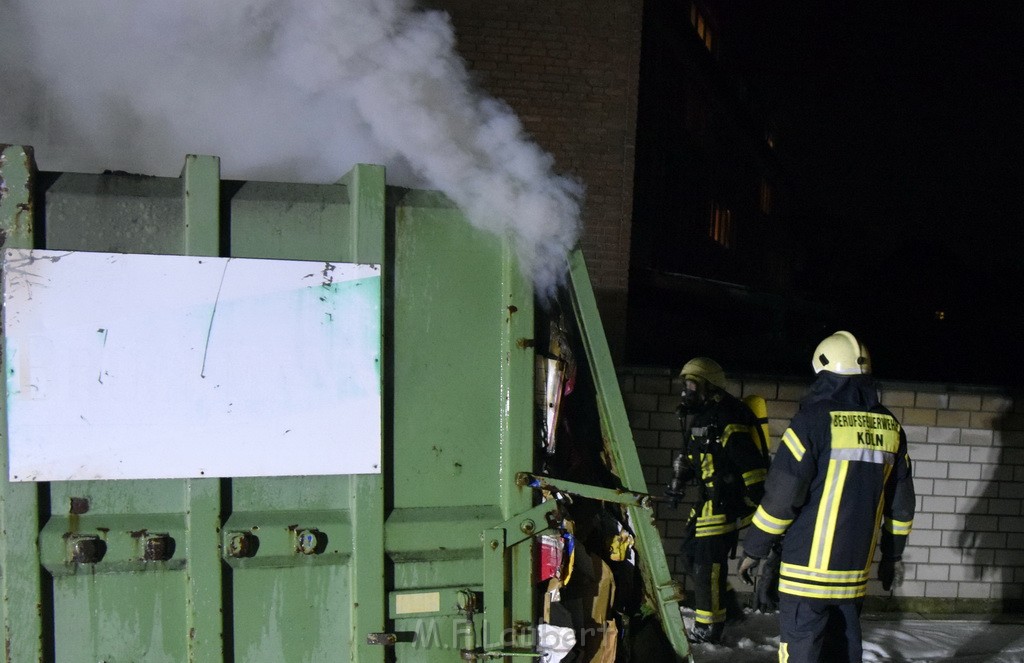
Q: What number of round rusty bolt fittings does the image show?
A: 4